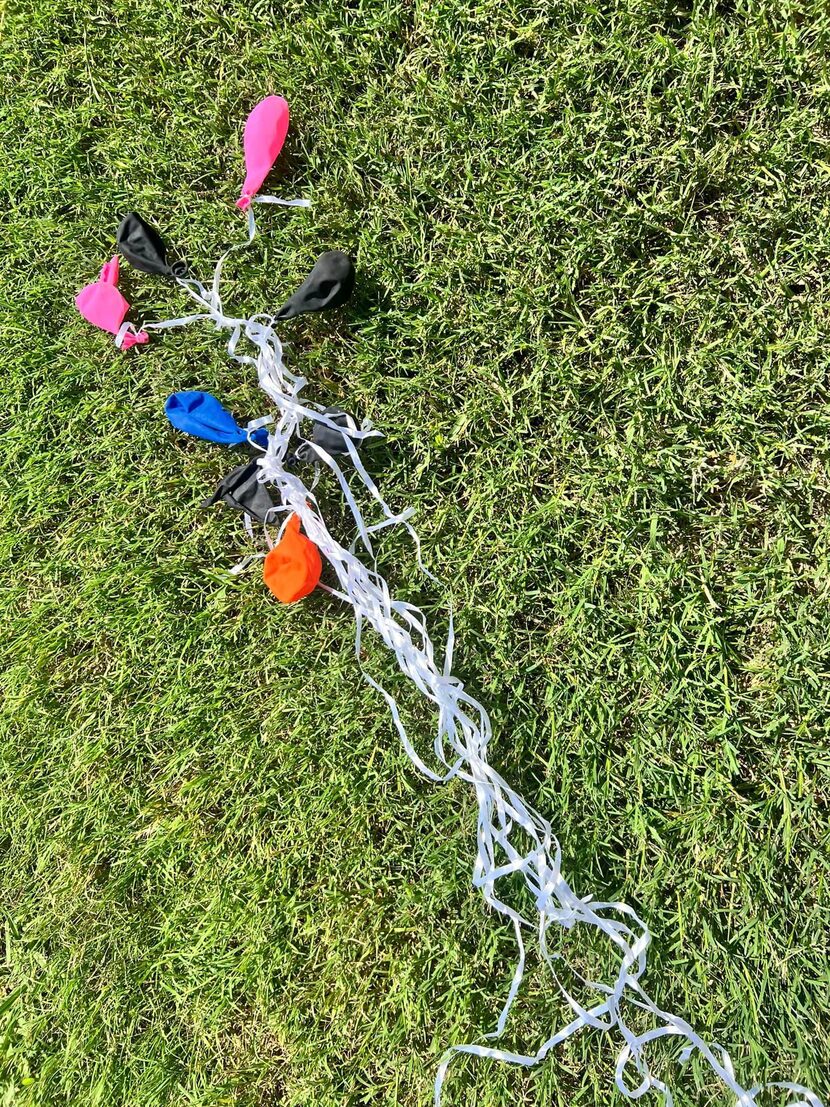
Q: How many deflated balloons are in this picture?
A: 8